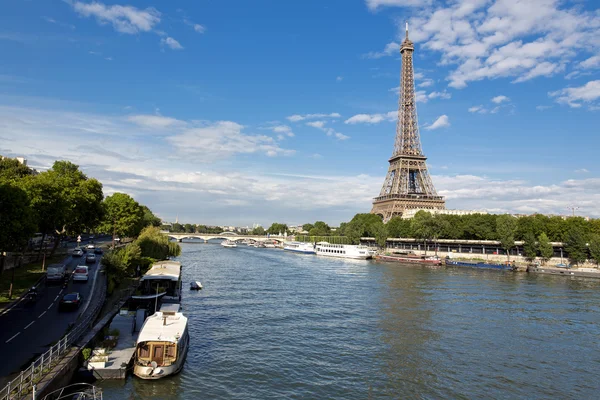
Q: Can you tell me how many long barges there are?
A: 3